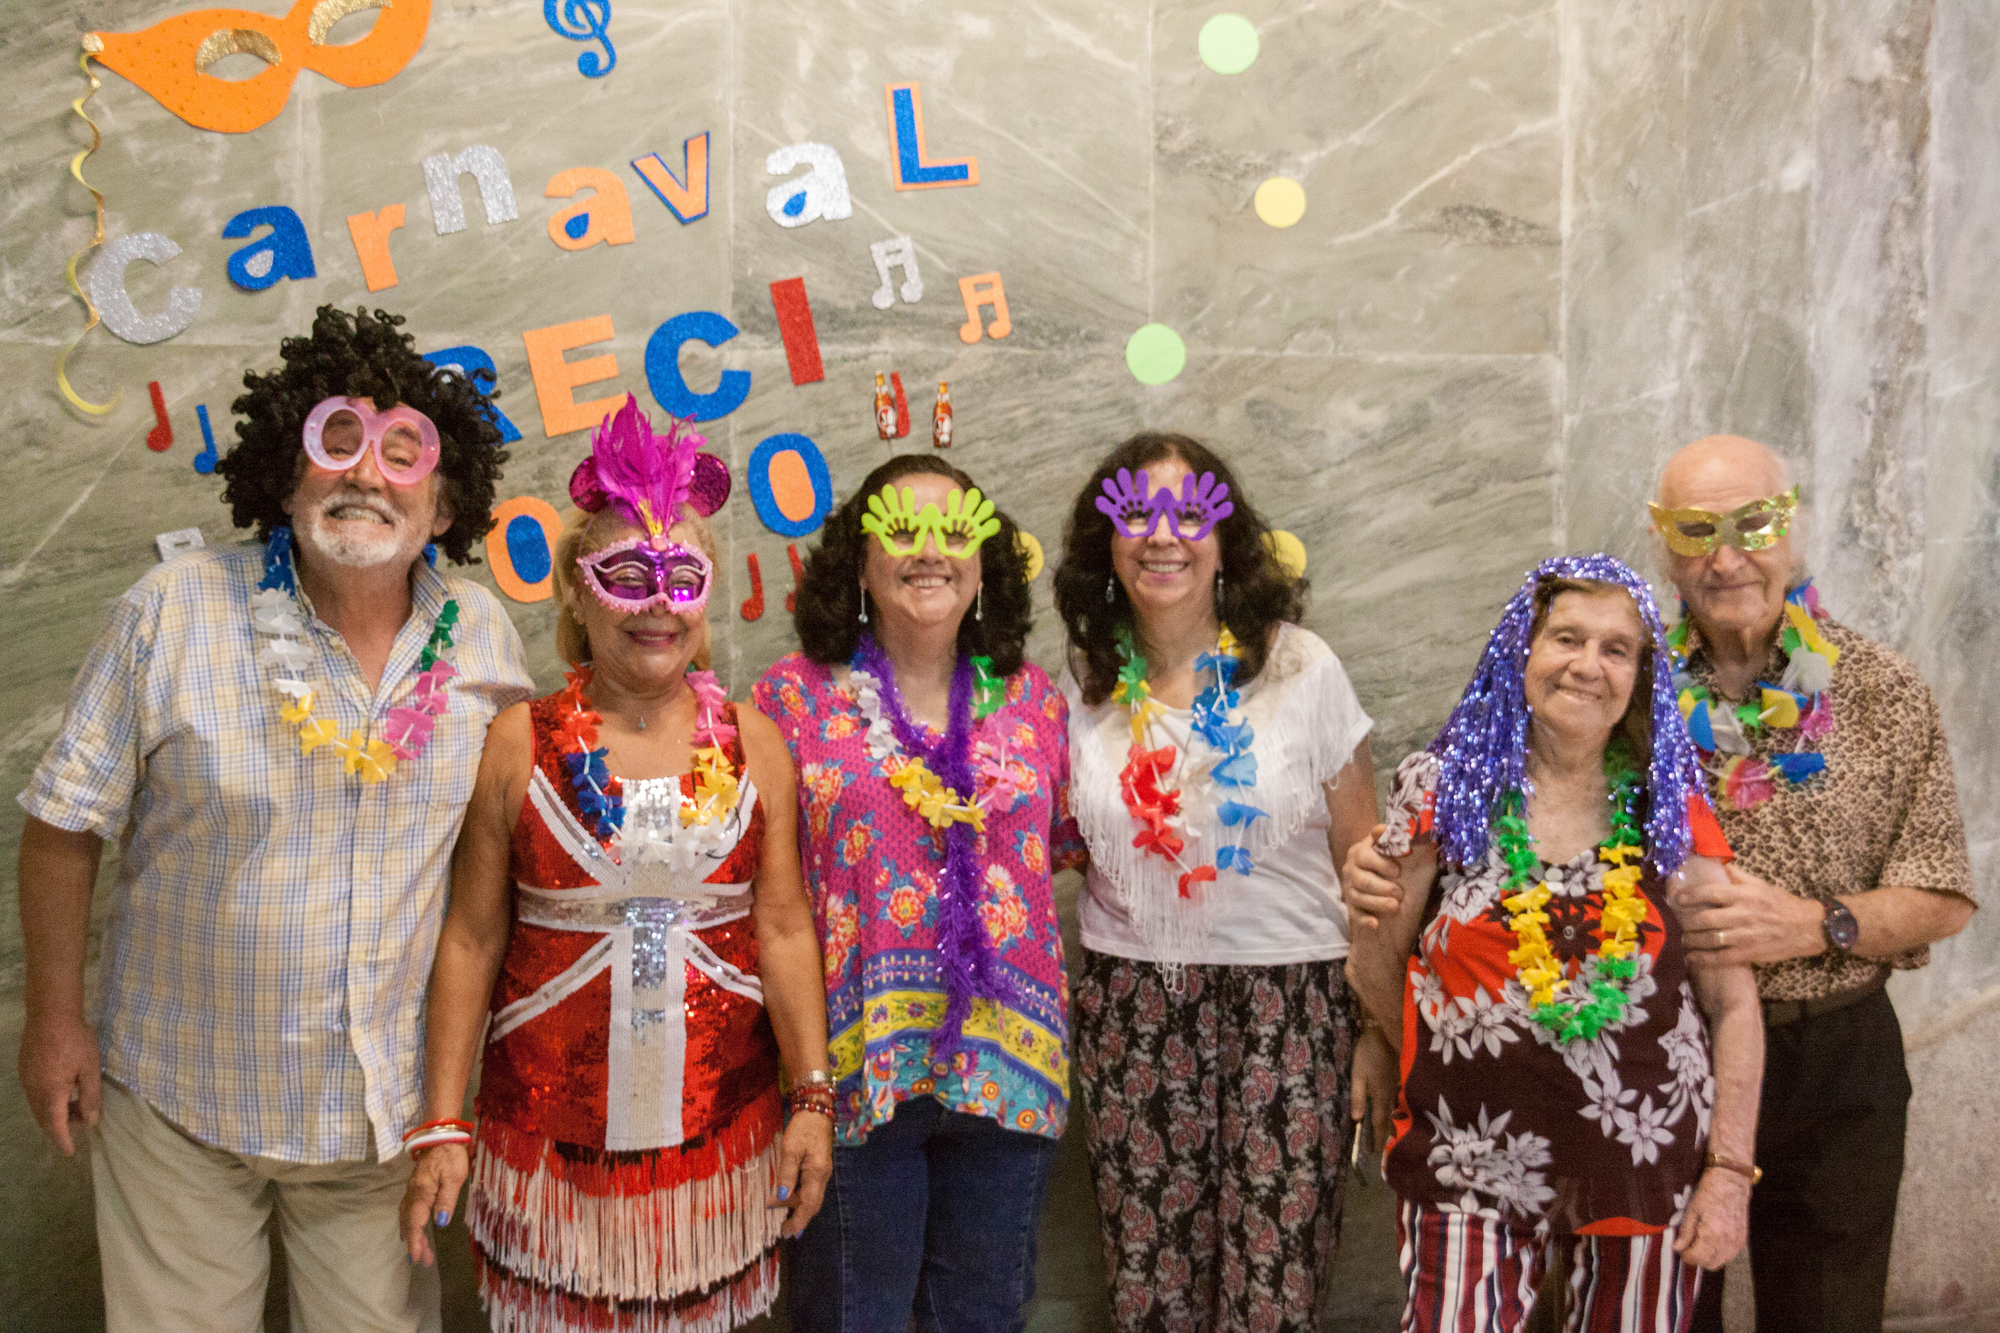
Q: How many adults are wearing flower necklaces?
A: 6